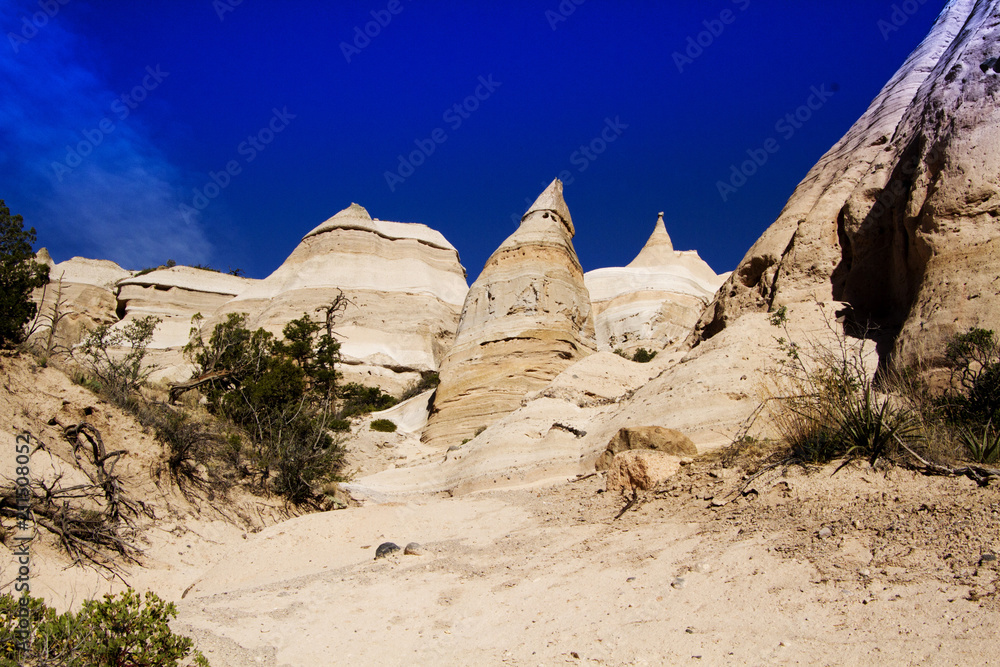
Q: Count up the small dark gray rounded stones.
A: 2